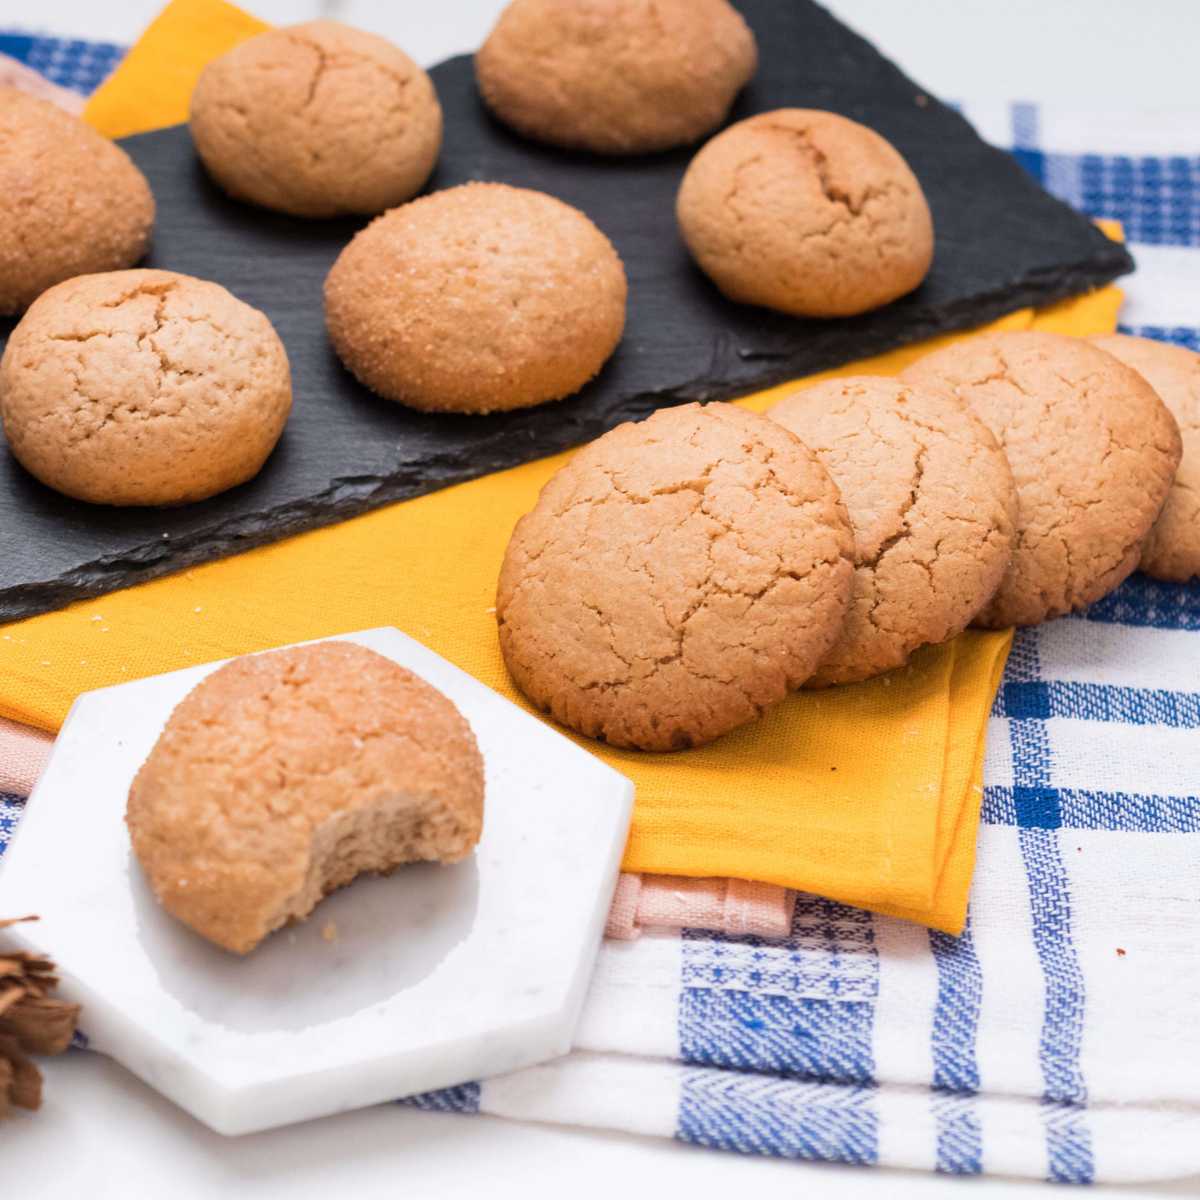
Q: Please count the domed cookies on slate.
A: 6